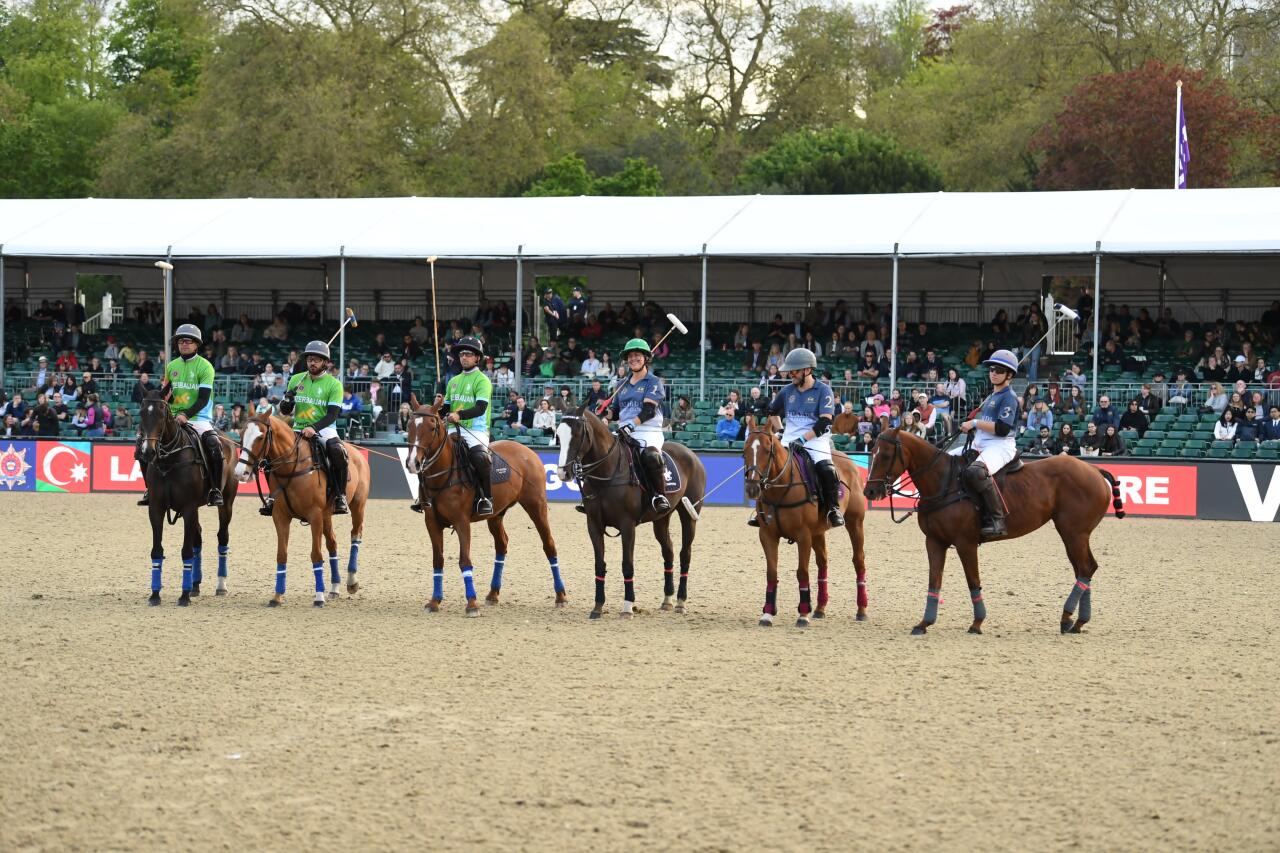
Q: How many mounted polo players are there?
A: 6